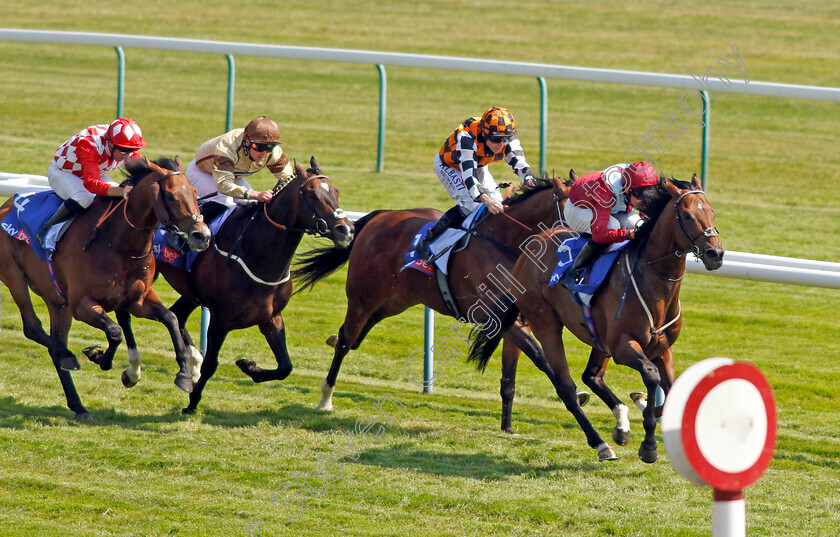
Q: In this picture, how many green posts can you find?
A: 5